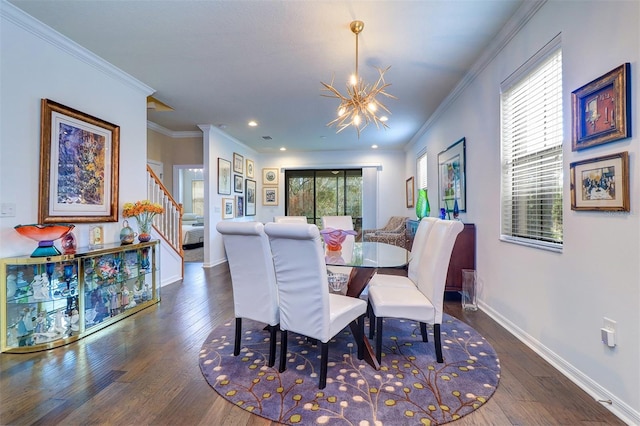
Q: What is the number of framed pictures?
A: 14